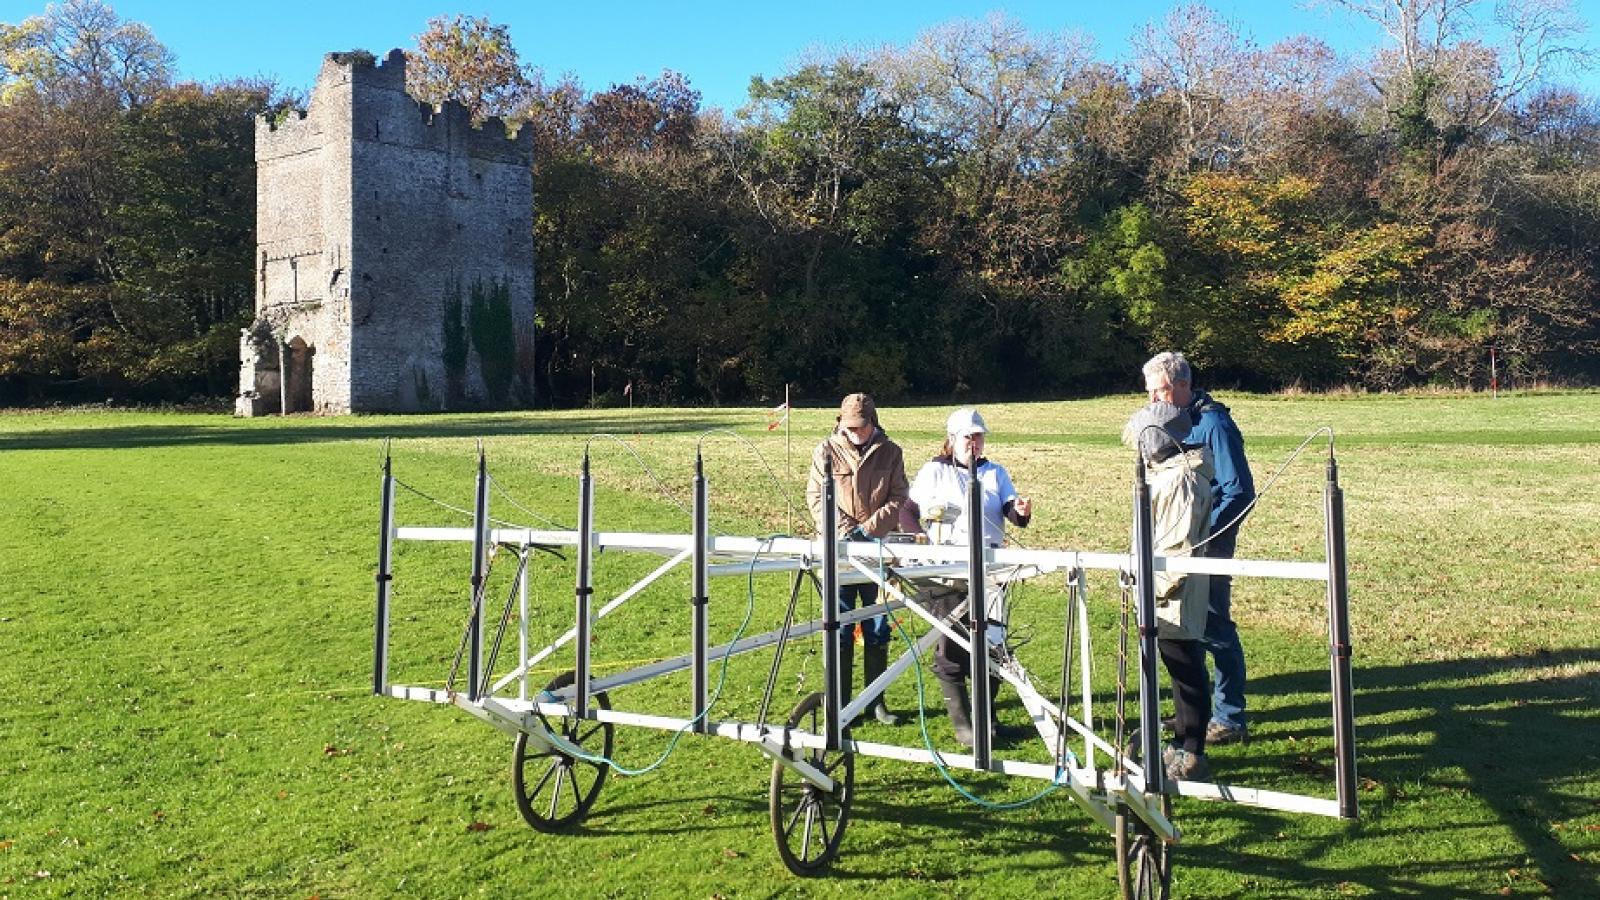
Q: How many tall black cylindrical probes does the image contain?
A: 8